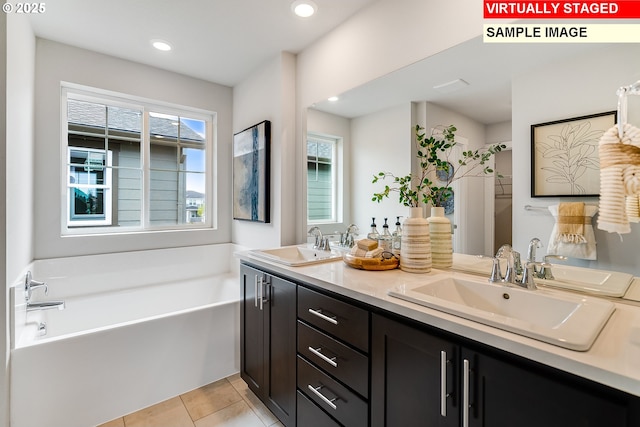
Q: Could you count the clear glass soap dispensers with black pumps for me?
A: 3